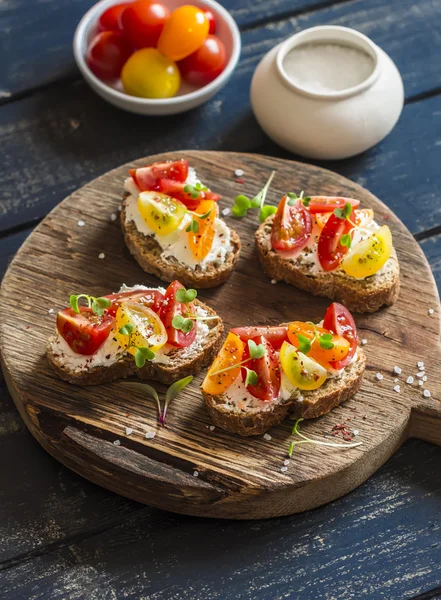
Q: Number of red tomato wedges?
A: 11